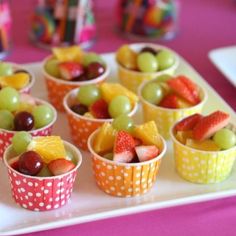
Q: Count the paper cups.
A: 9